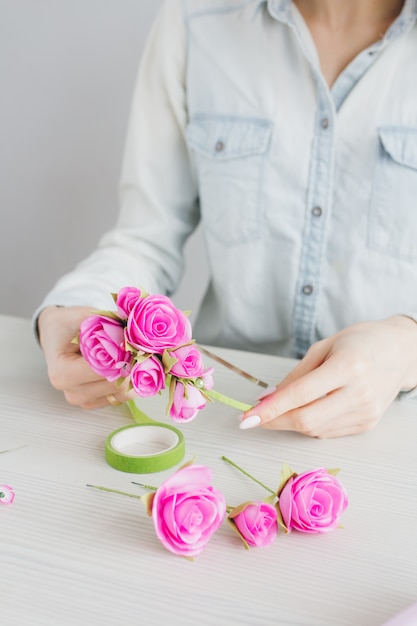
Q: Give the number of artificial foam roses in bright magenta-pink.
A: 9